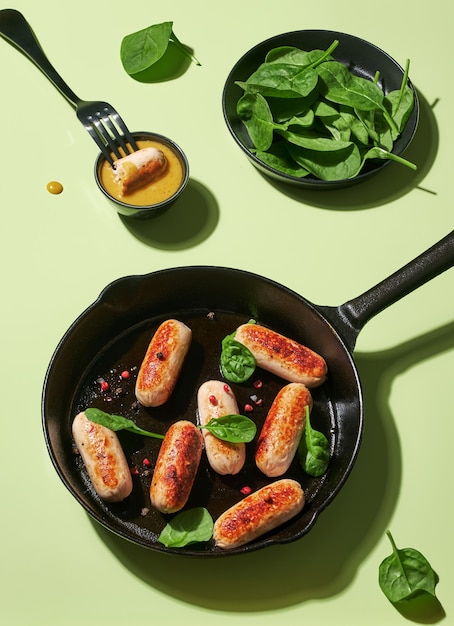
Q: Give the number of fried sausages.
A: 8